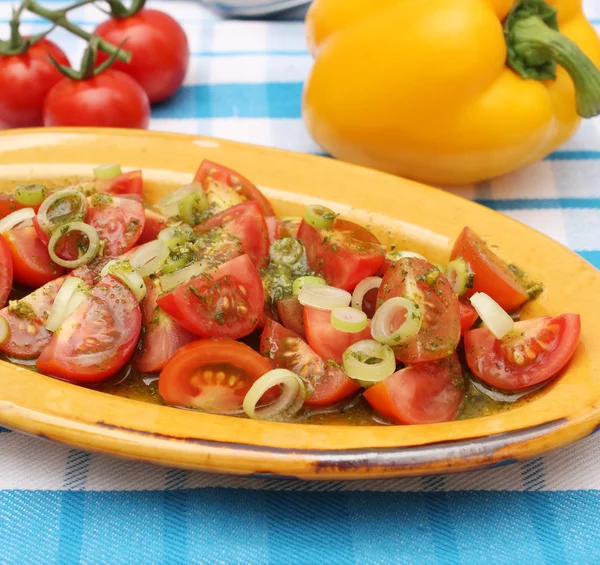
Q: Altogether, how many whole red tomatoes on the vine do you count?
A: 3